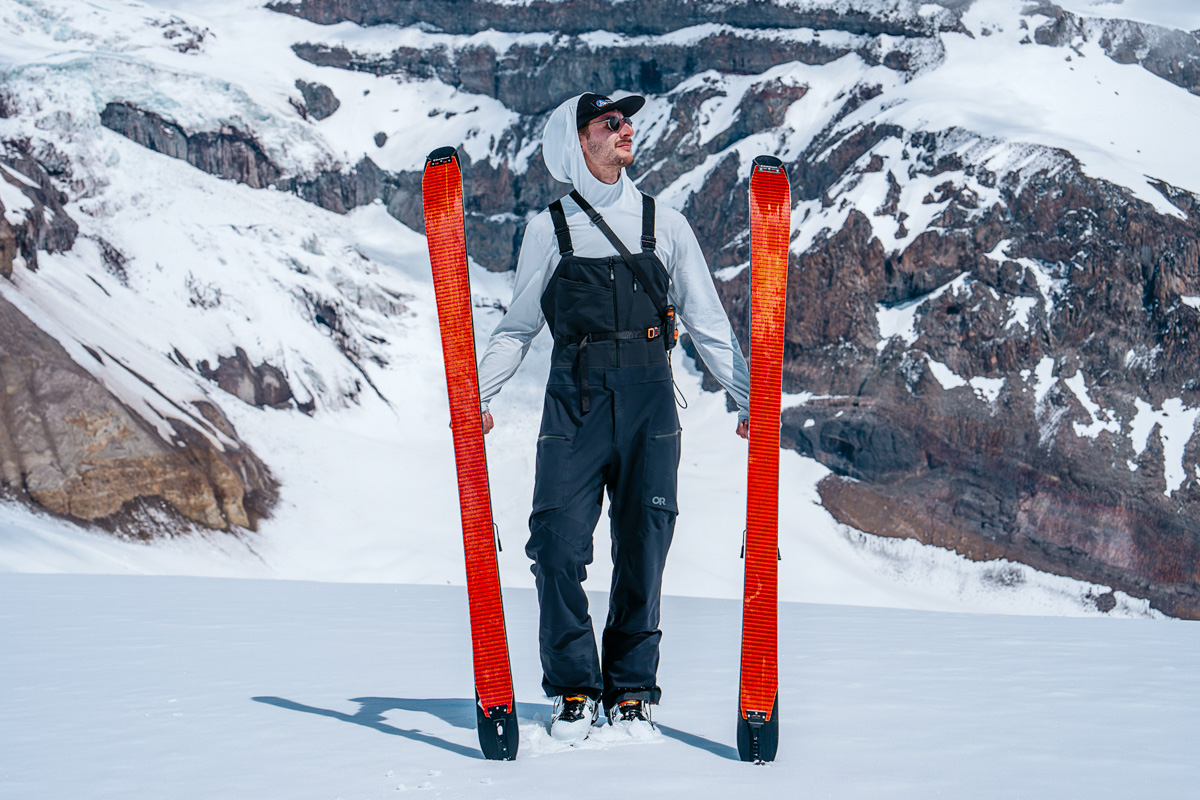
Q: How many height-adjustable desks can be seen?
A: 0